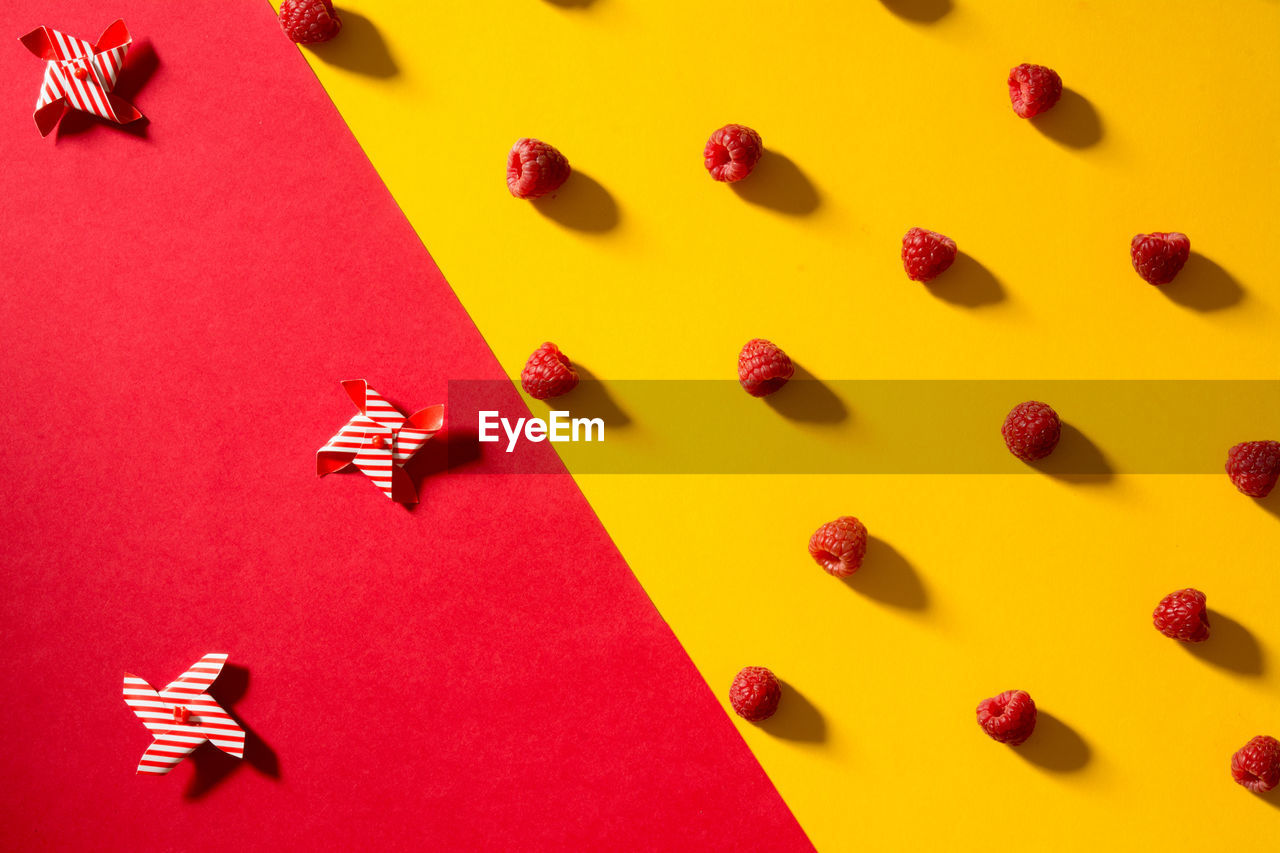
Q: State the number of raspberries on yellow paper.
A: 15